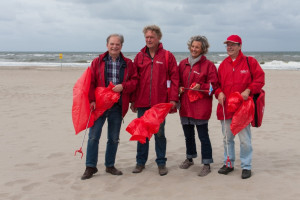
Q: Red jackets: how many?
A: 4